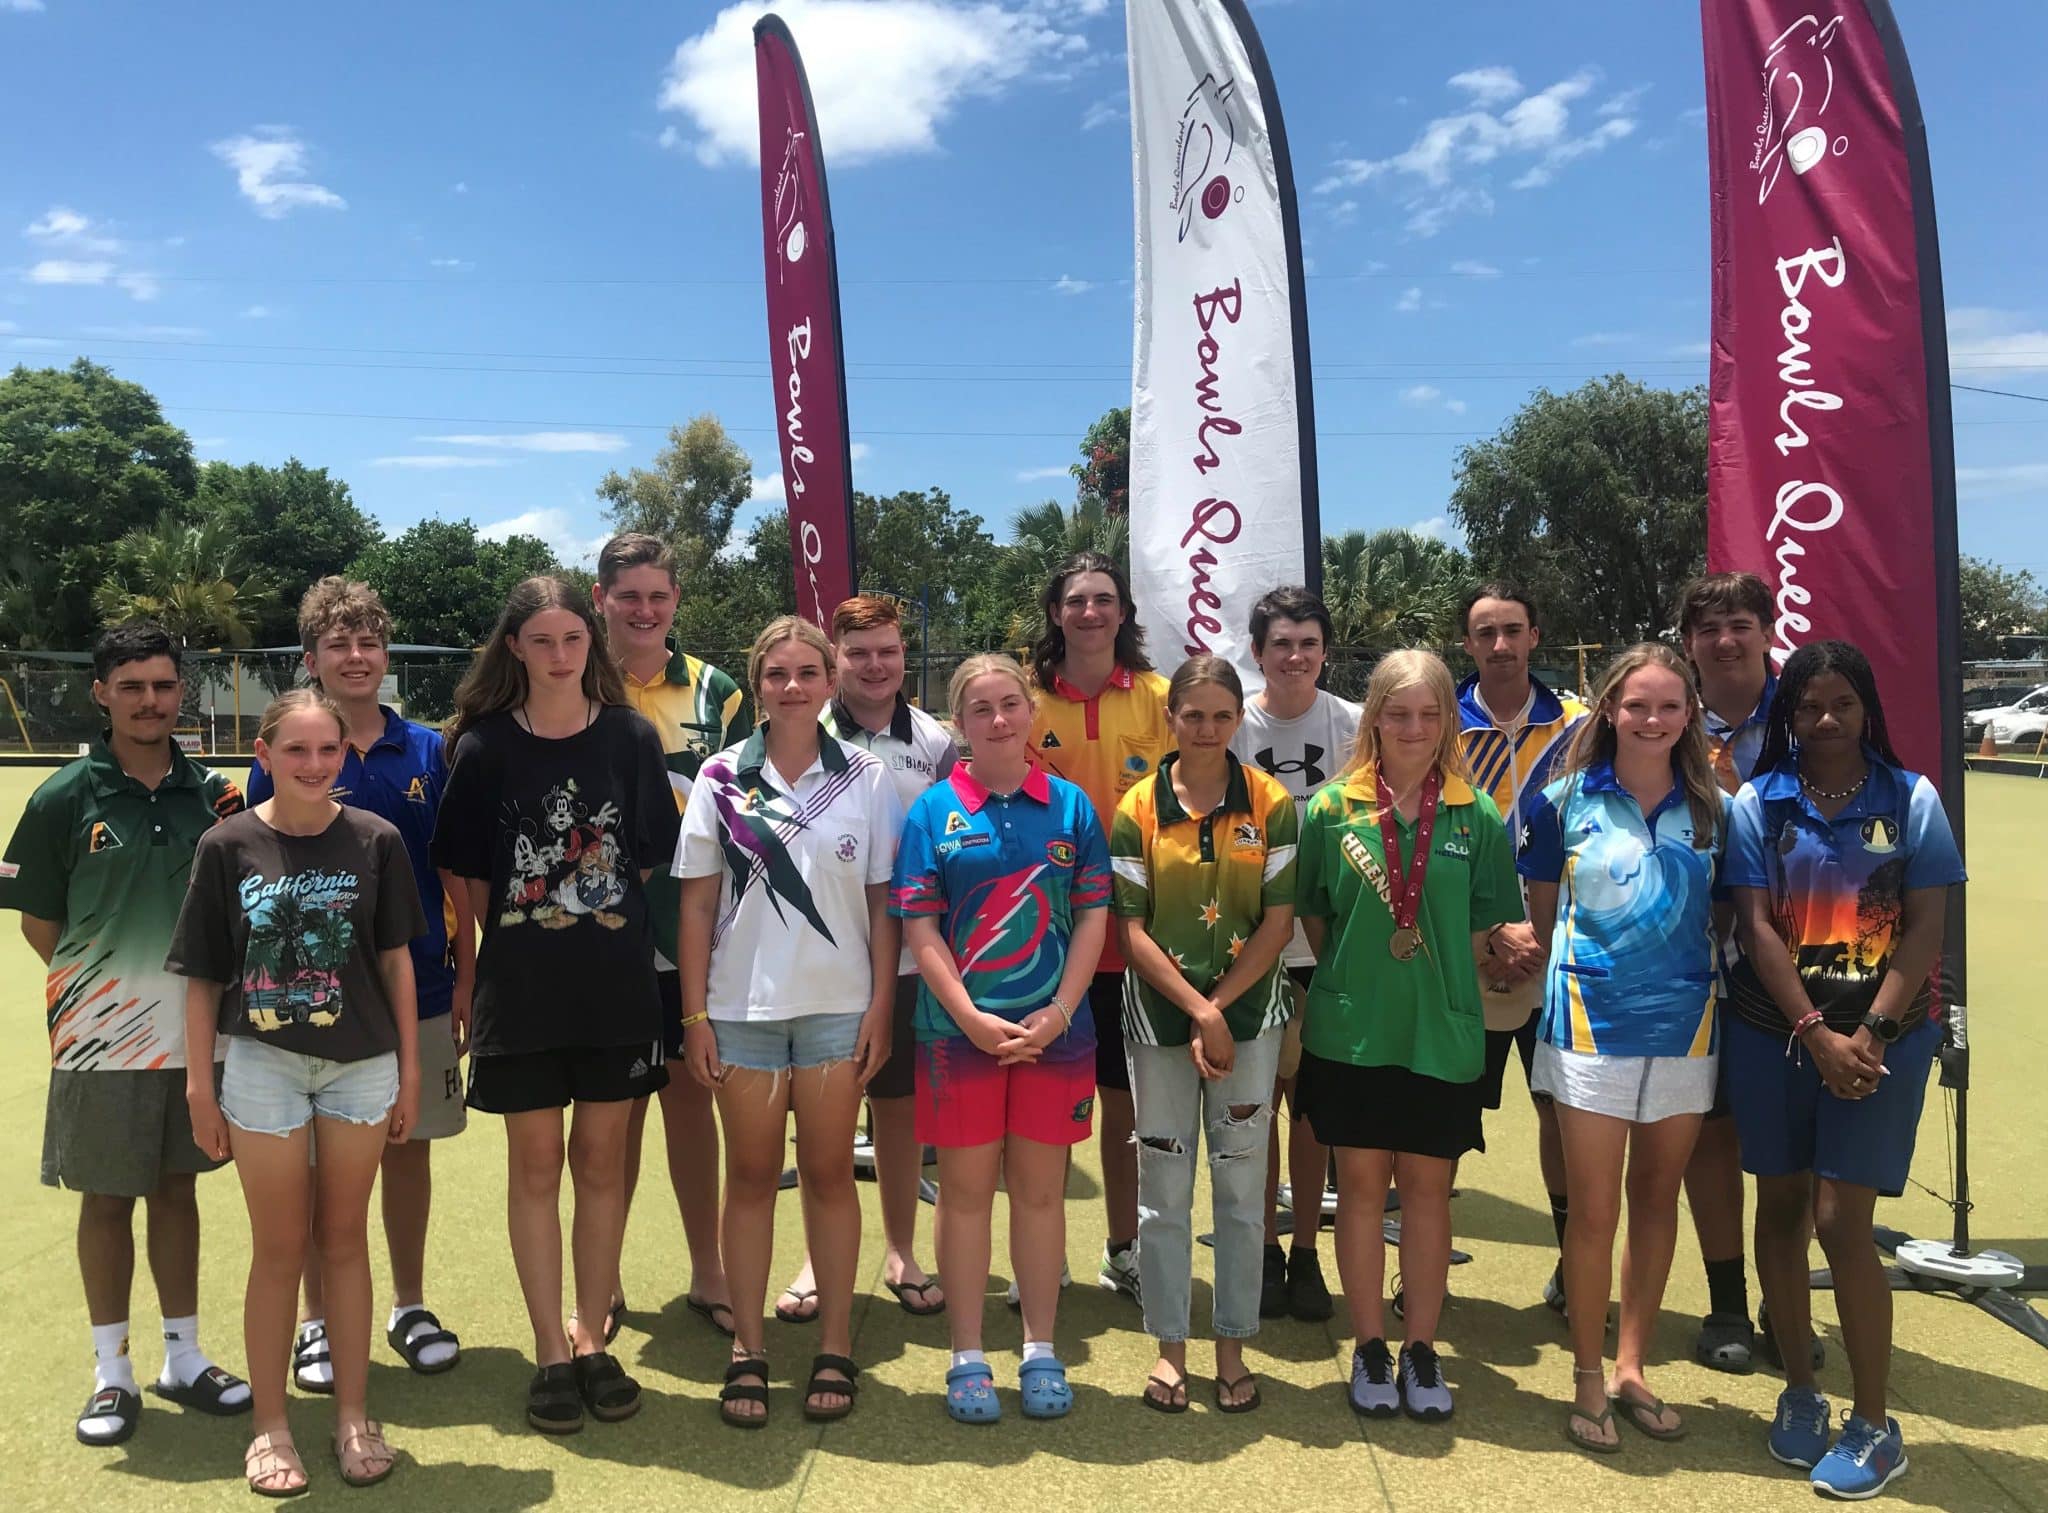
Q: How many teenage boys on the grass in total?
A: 8